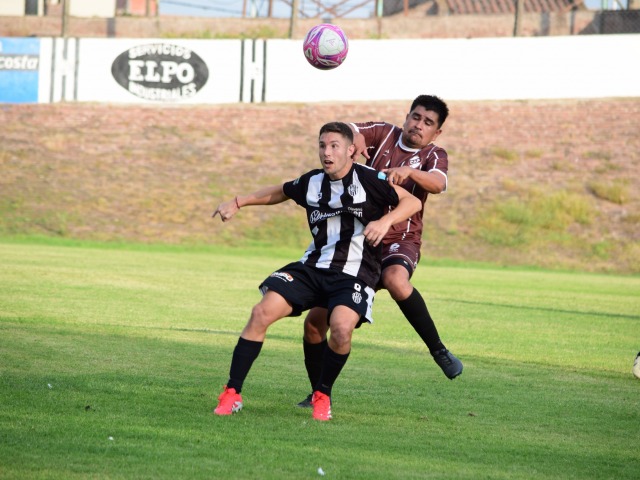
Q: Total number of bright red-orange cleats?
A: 2